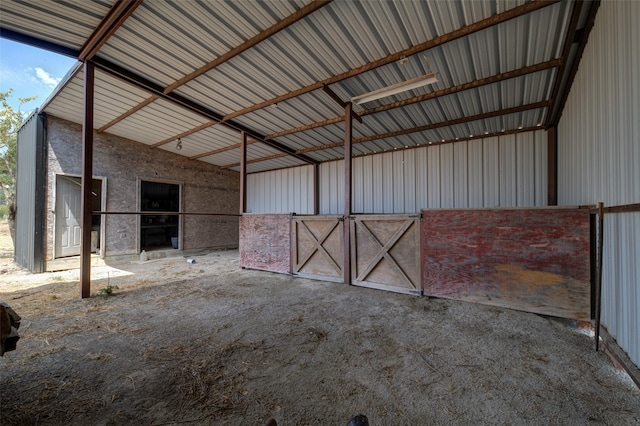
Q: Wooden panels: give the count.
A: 4